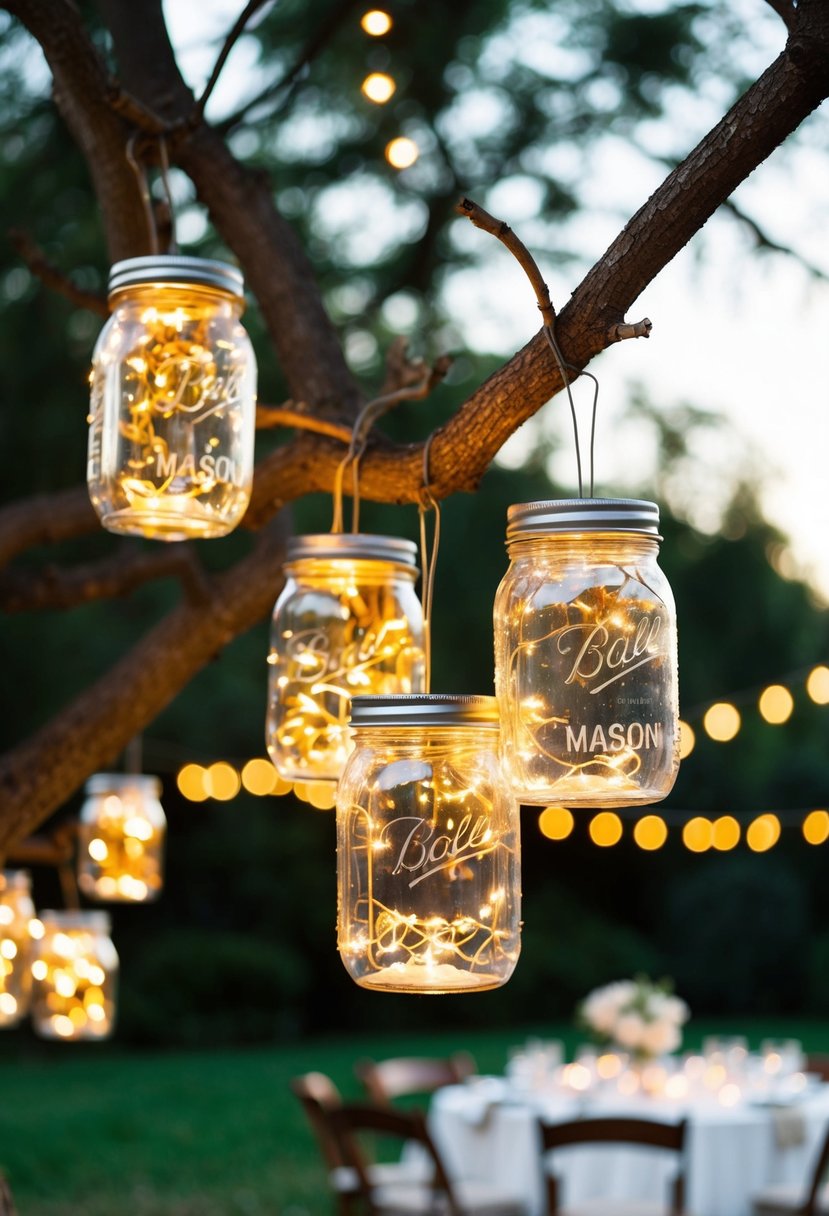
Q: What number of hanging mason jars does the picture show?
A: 7